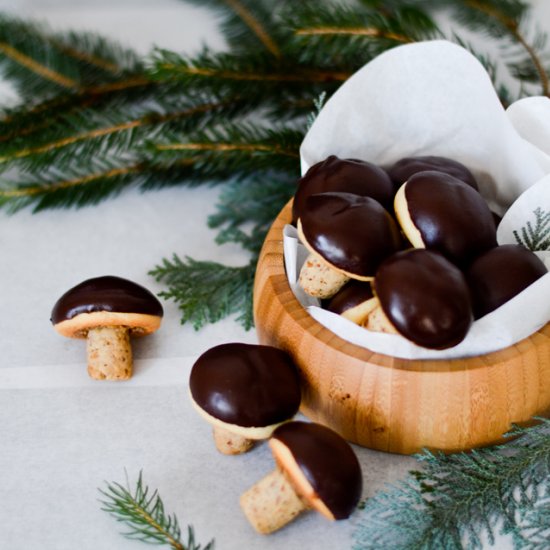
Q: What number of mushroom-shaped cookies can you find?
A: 10